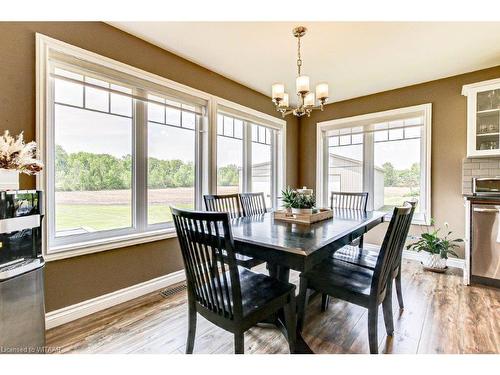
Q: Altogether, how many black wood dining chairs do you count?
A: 6